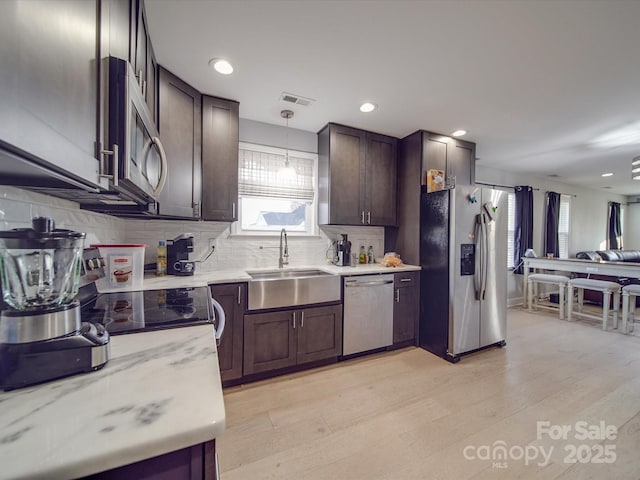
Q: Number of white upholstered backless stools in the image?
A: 3